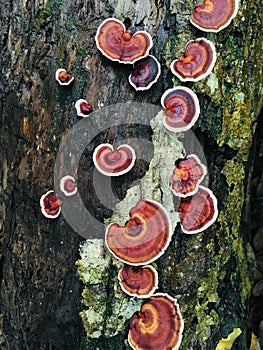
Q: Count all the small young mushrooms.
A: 4